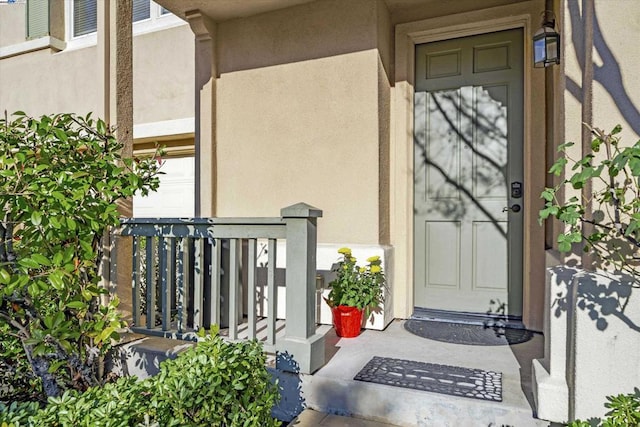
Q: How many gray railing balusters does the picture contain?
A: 9